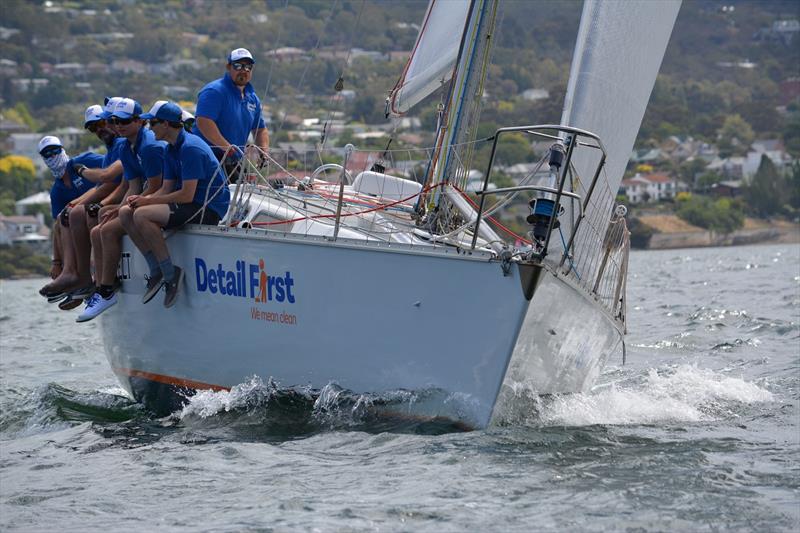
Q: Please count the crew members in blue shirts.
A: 6